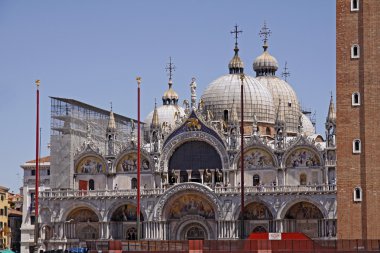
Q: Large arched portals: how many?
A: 5